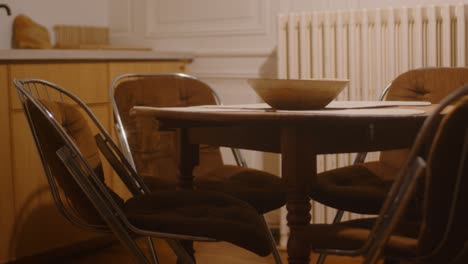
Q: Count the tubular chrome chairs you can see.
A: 4